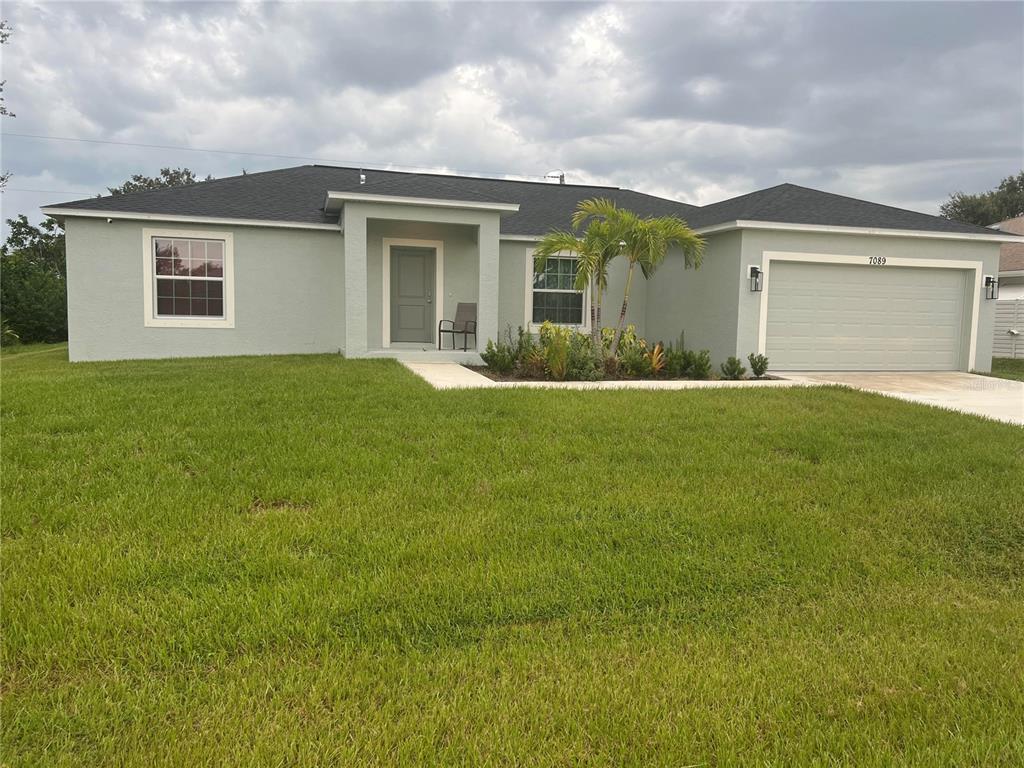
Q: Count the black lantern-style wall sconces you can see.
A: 2